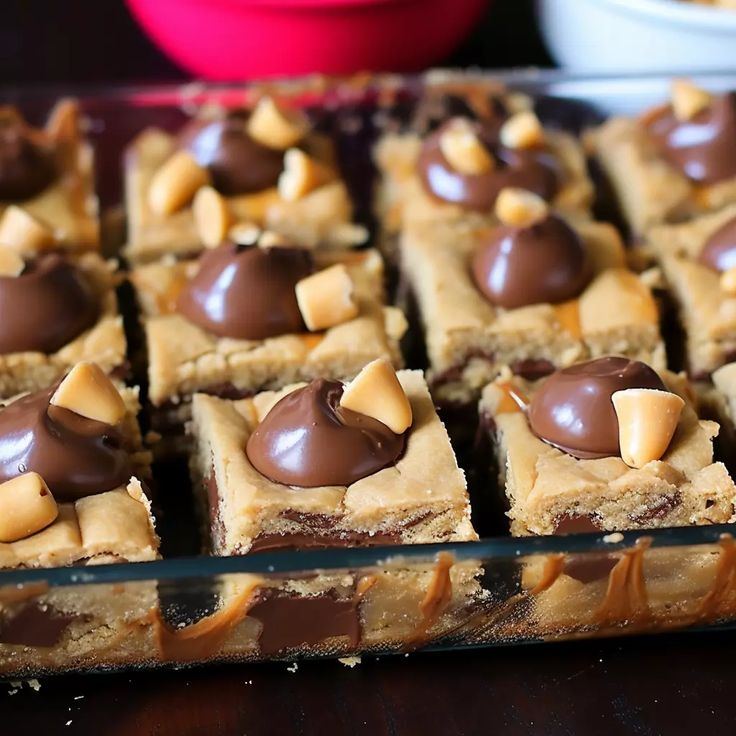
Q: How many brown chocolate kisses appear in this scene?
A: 11